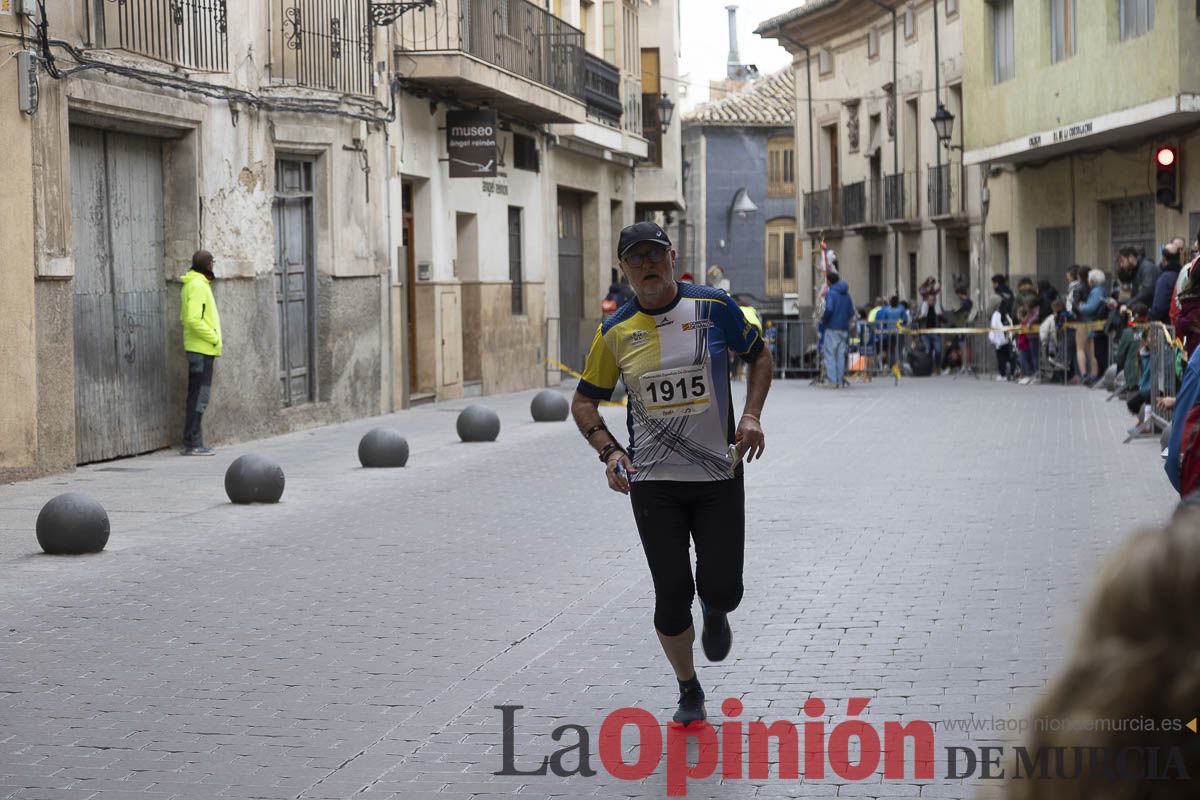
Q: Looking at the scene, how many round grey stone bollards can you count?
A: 5